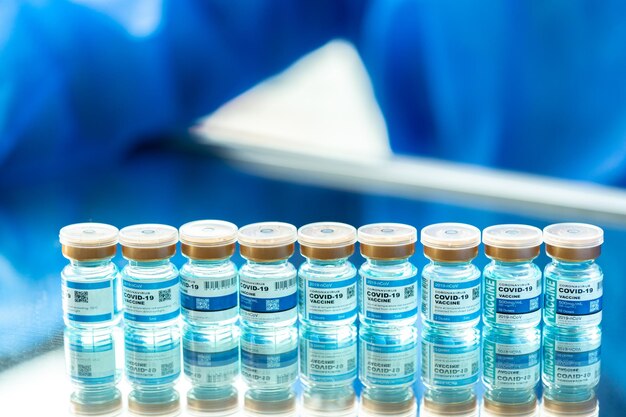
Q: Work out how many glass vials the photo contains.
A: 9